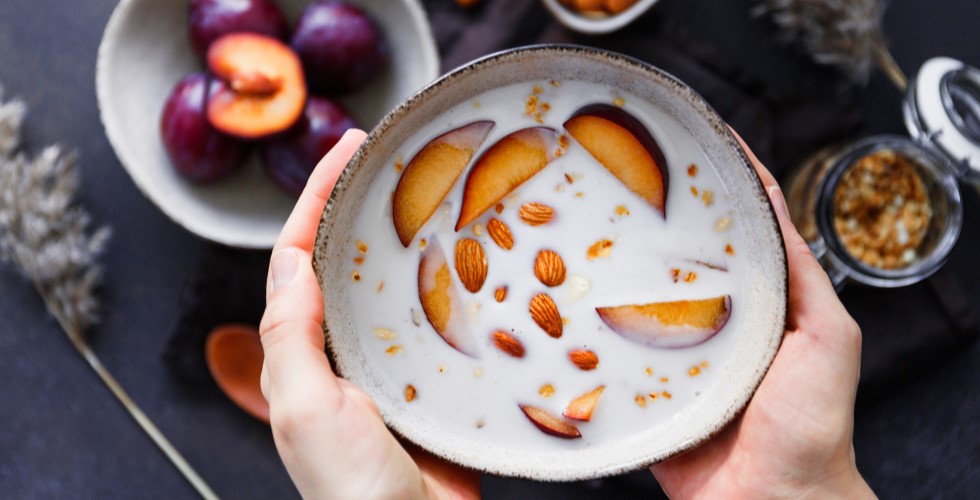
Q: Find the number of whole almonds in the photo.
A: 7